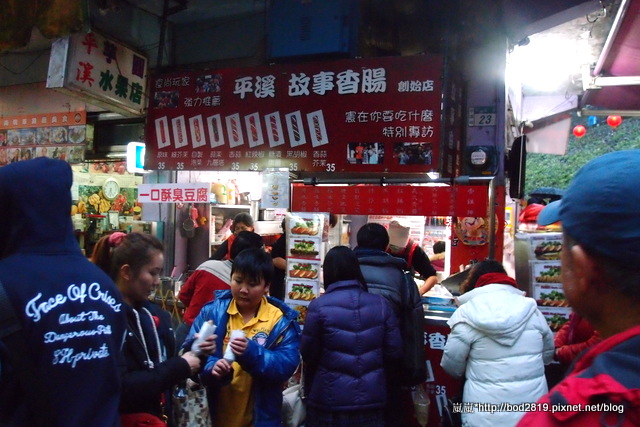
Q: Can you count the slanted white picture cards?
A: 9